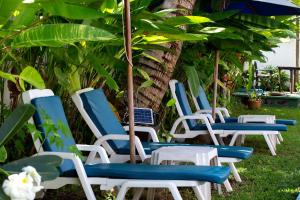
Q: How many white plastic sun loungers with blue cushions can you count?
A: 4